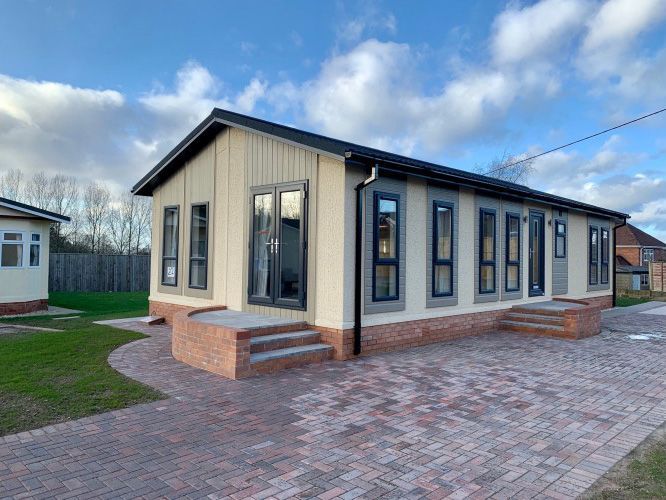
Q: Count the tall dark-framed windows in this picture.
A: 8